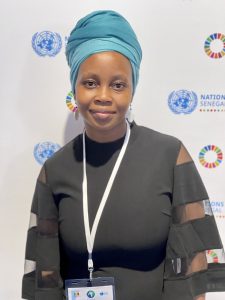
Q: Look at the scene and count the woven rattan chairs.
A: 0